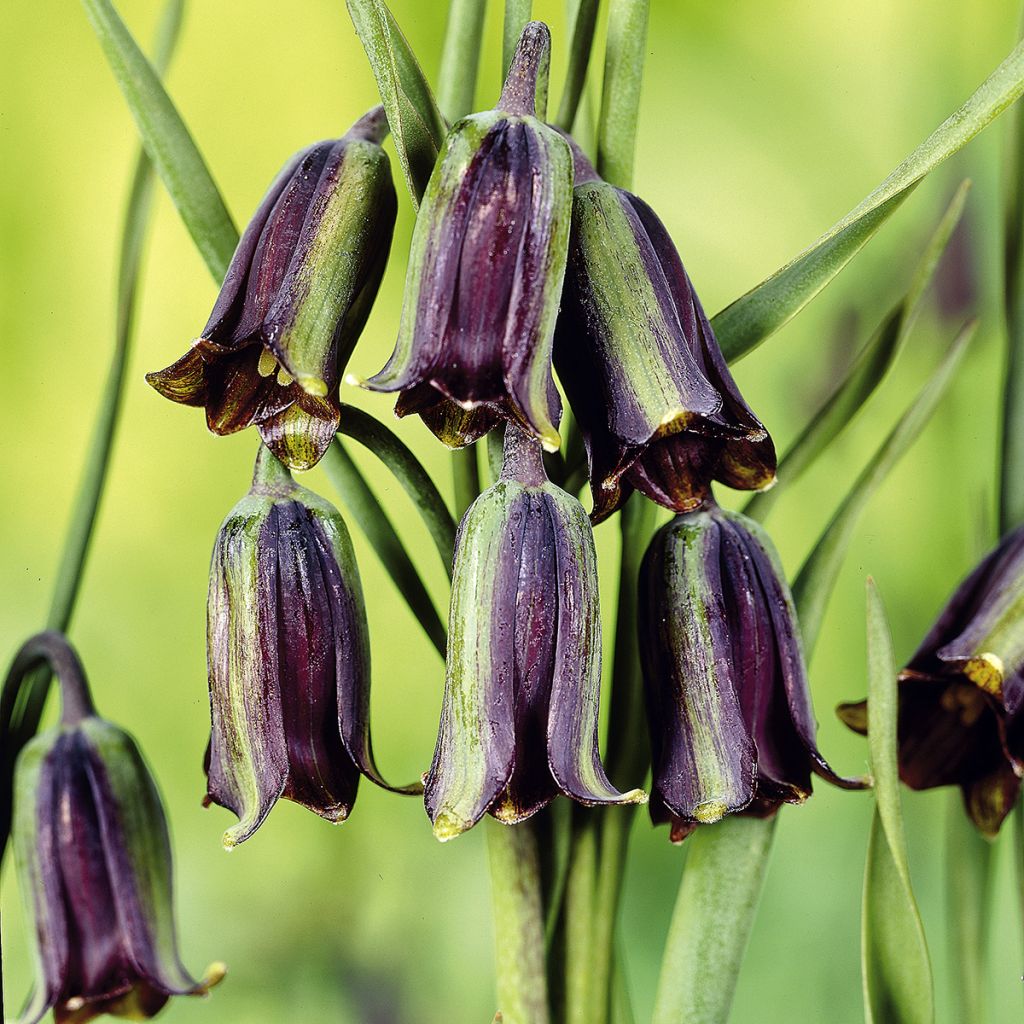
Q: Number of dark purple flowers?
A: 8